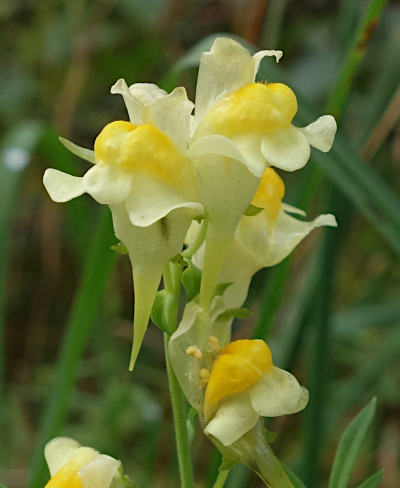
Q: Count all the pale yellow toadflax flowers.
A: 5